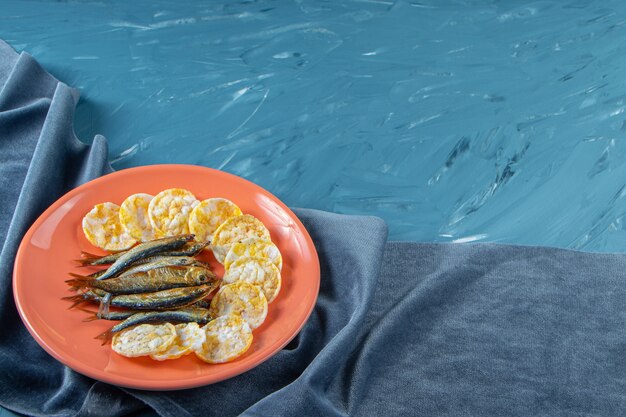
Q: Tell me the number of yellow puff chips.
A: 11